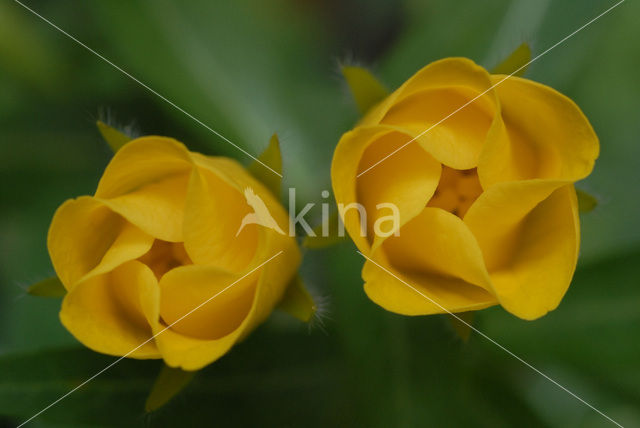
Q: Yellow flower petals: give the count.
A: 10